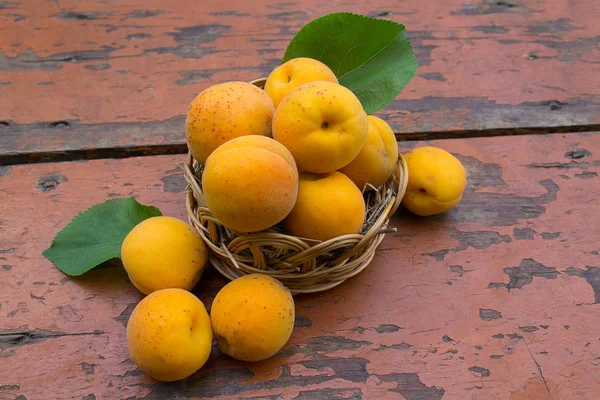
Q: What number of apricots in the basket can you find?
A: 6